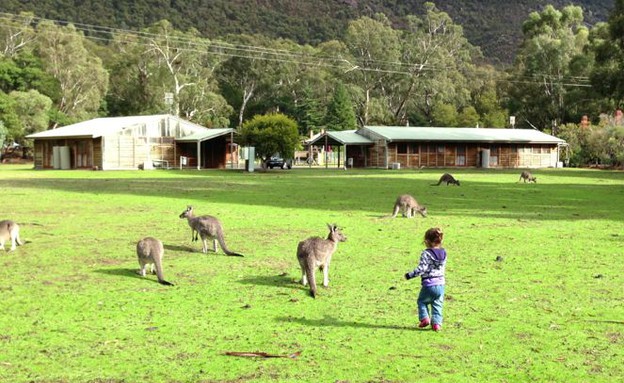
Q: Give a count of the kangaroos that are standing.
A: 2